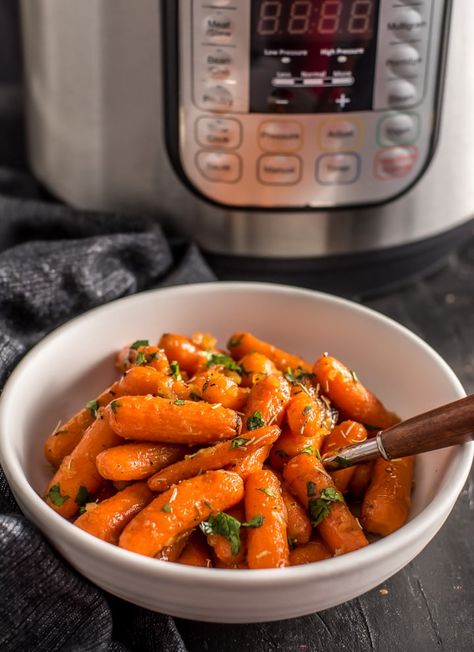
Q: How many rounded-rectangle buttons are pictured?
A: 8